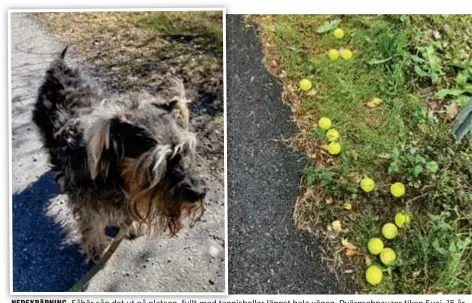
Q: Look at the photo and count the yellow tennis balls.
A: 14